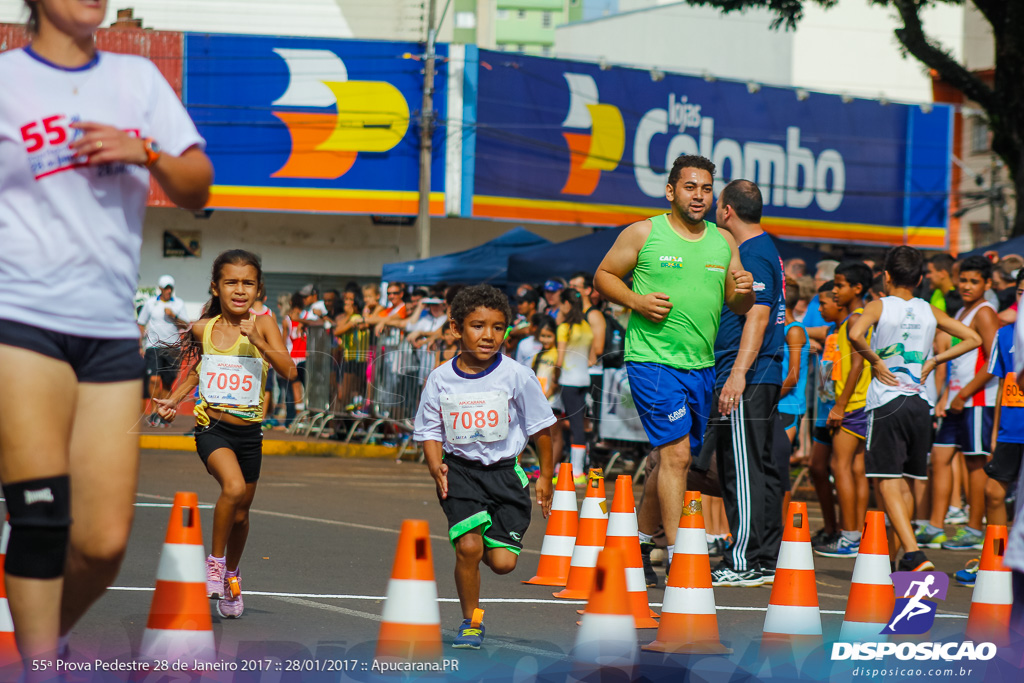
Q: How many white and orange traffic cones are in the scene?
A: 11